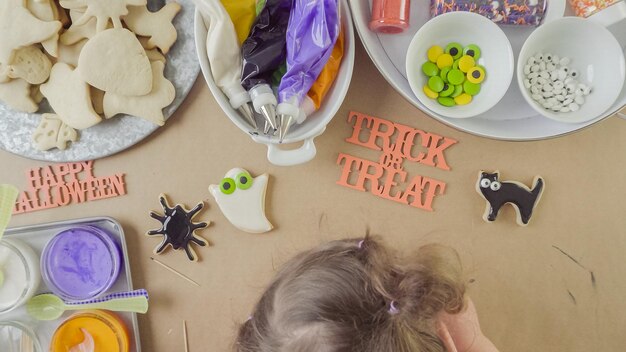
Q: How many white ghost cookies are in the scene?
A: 1